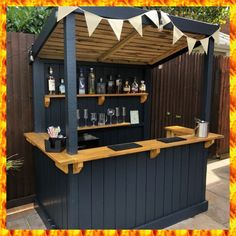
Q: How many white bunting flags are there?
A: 10